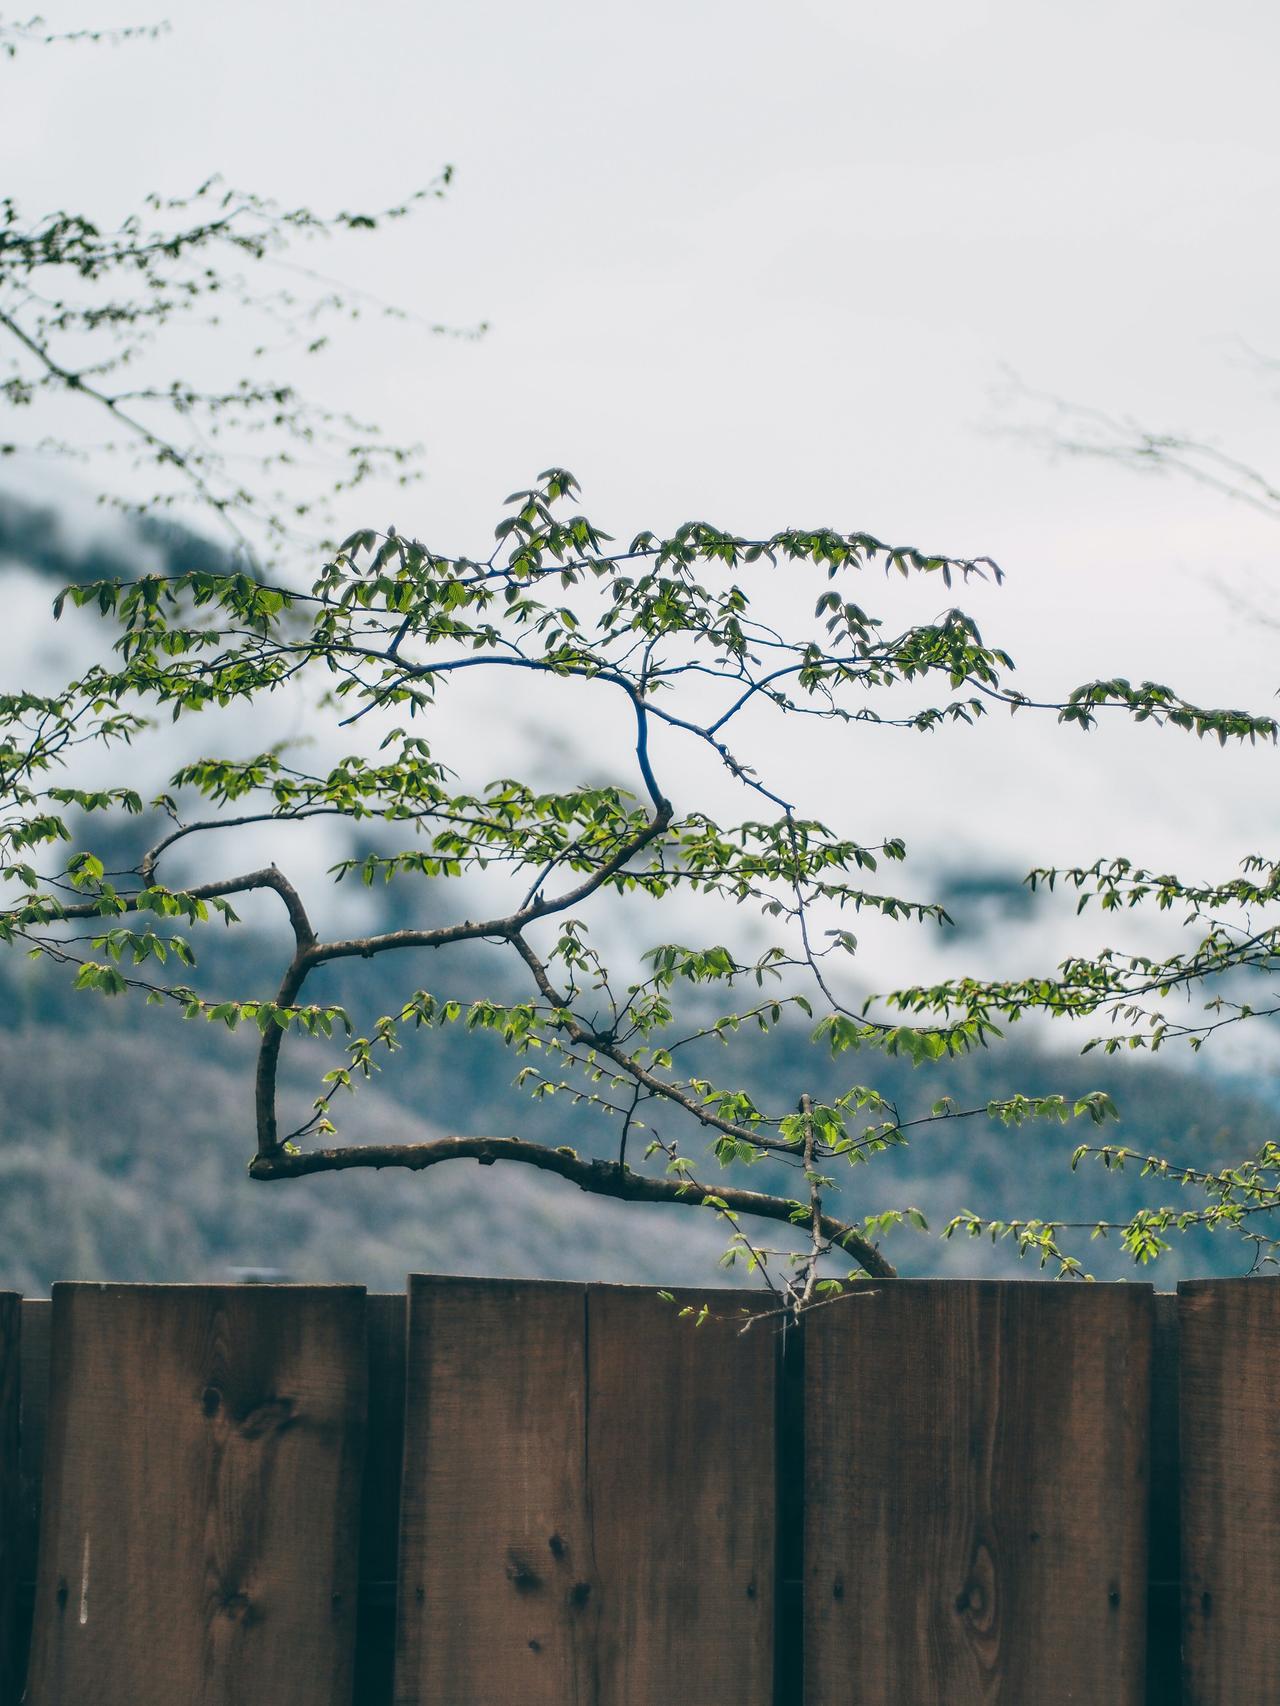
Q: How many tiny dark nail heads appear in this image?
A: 7